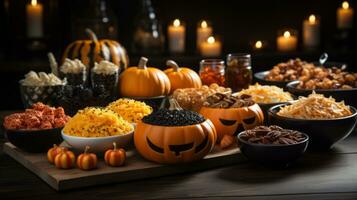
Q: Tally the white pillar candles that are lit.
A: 7